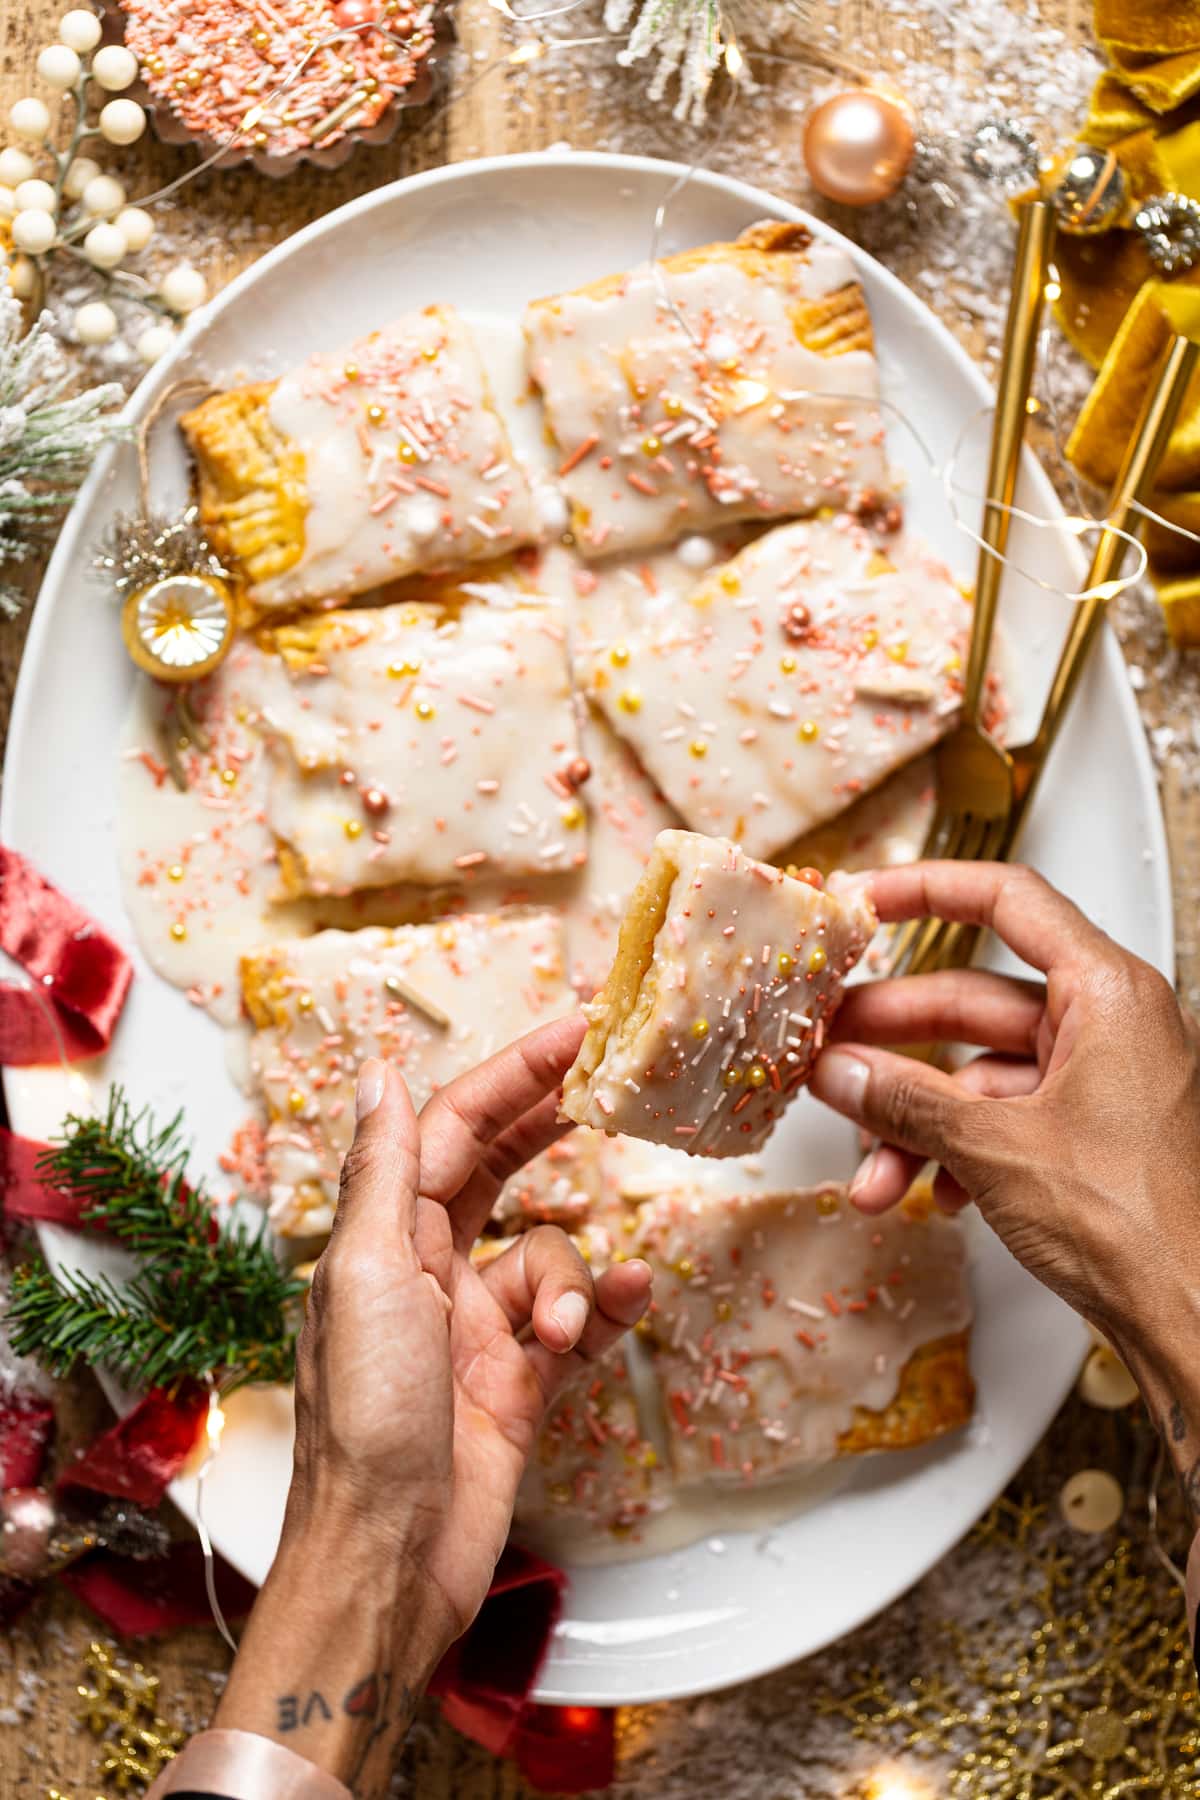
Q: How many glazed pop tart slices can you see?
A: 8